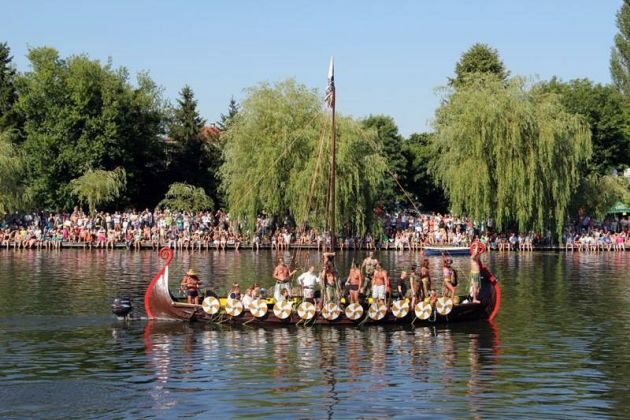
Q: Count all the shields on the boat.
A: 11